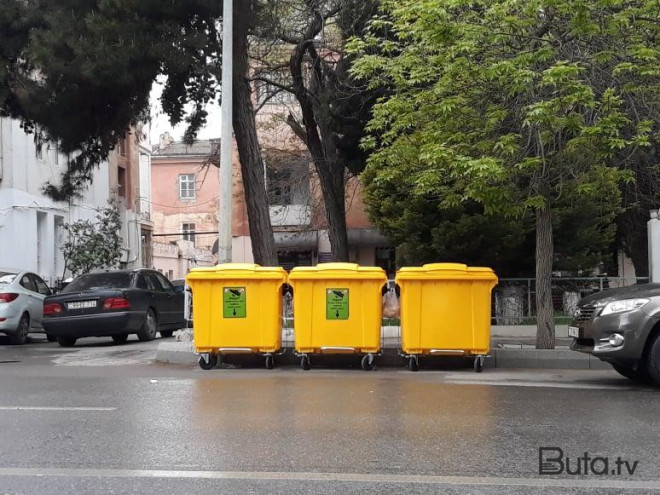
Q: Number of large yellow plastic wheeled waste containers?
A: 3